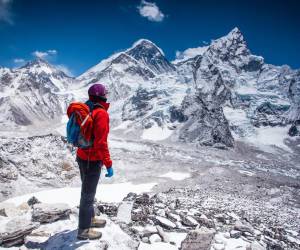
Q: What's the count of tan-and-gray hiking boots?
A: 2